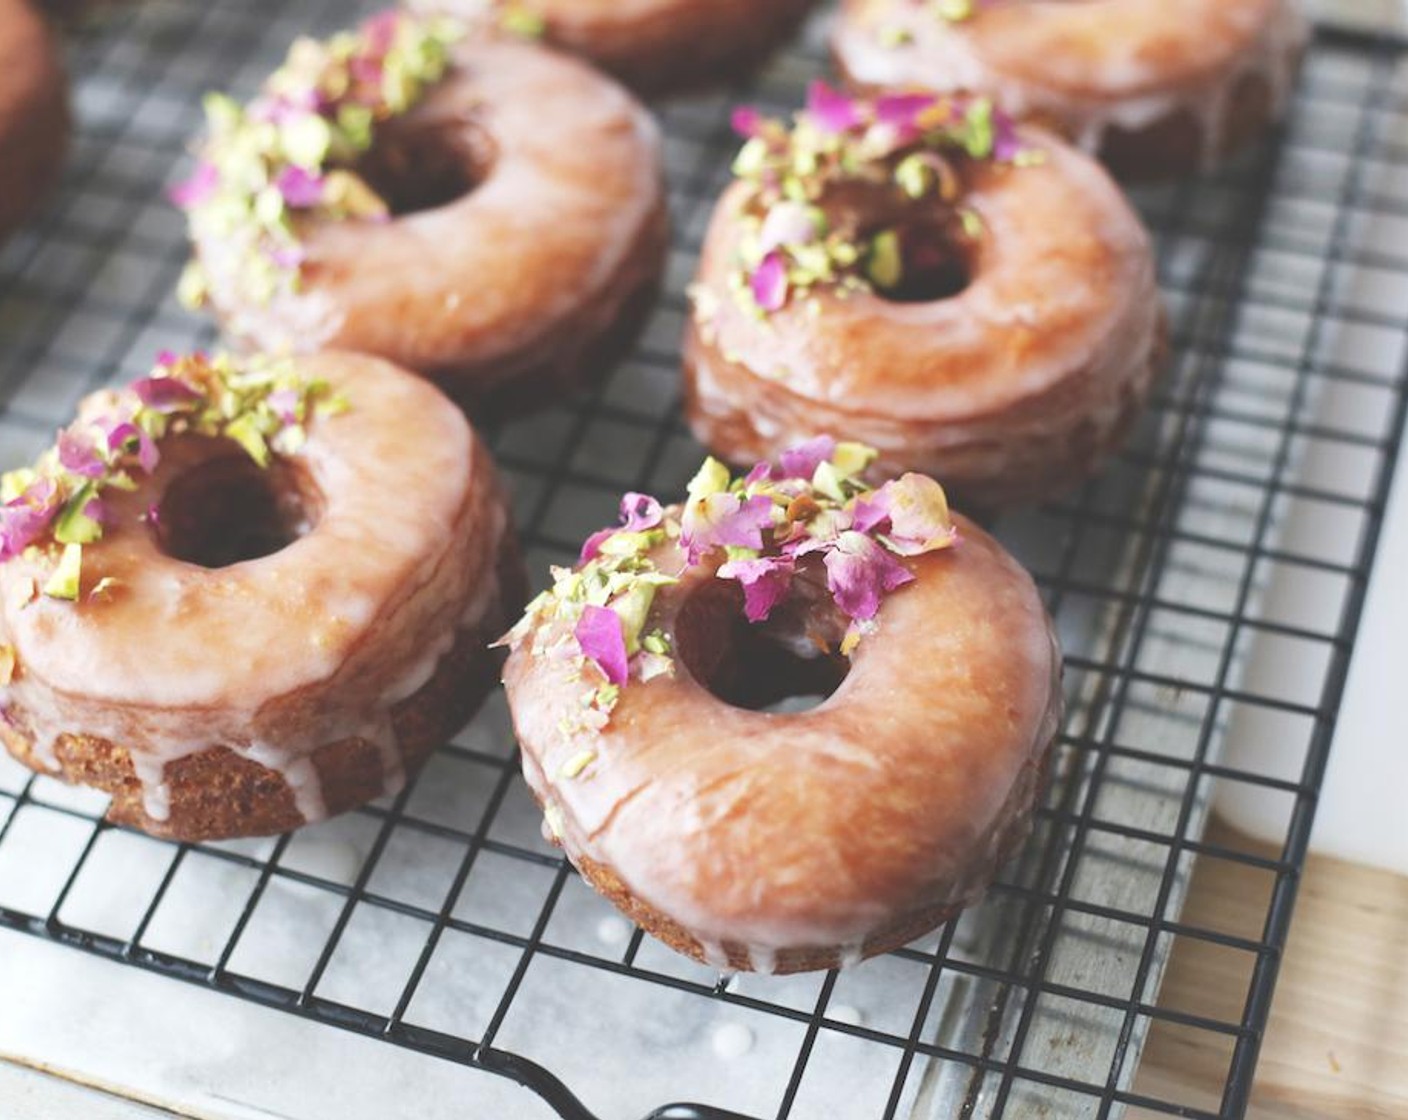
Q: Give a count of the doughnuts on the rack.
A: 7